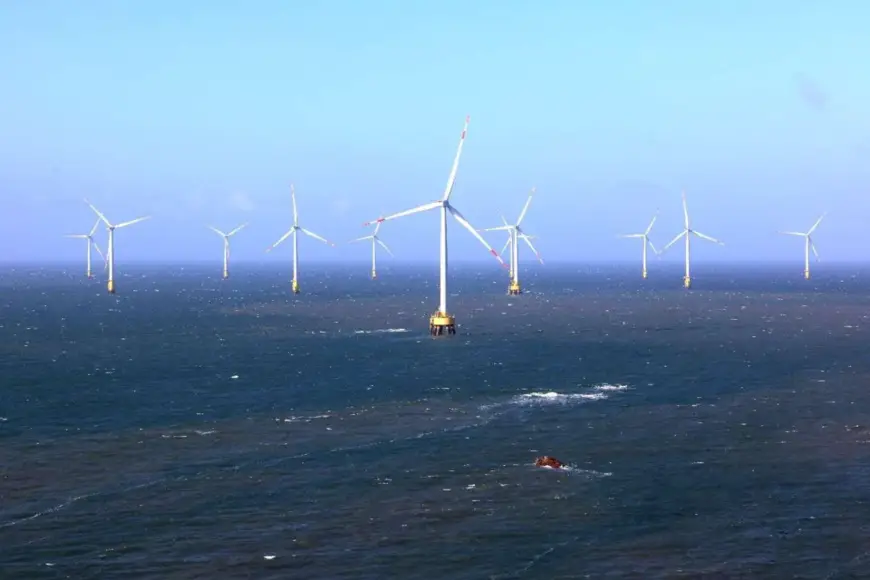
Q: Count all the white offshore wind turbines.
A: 11